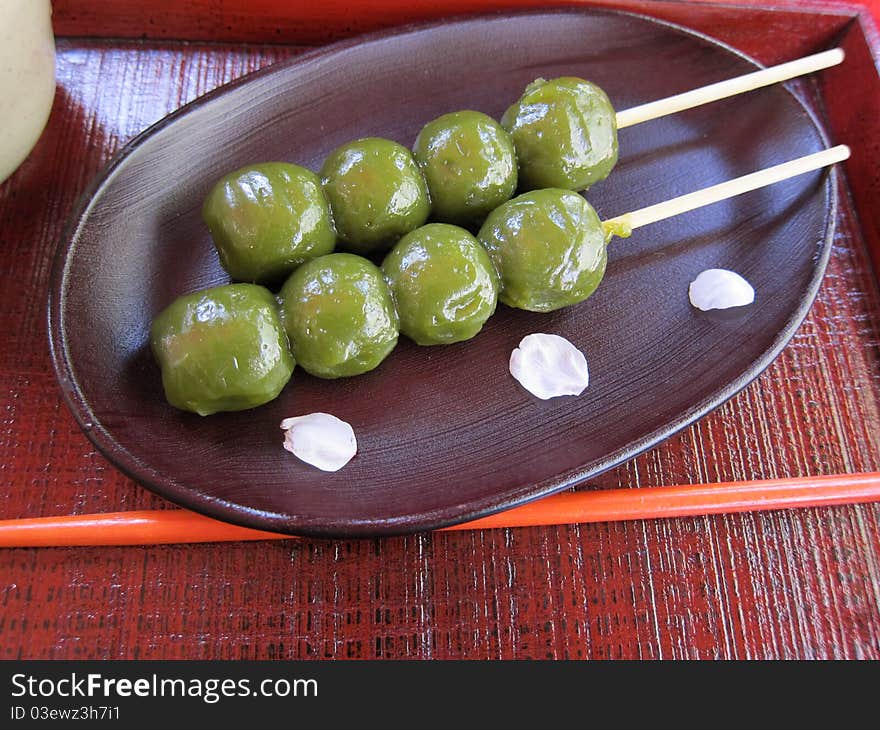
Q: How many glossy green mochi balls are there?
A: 8